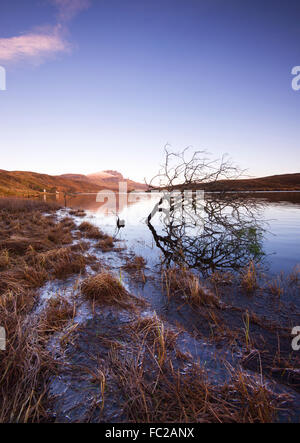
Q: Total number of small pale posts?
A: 2